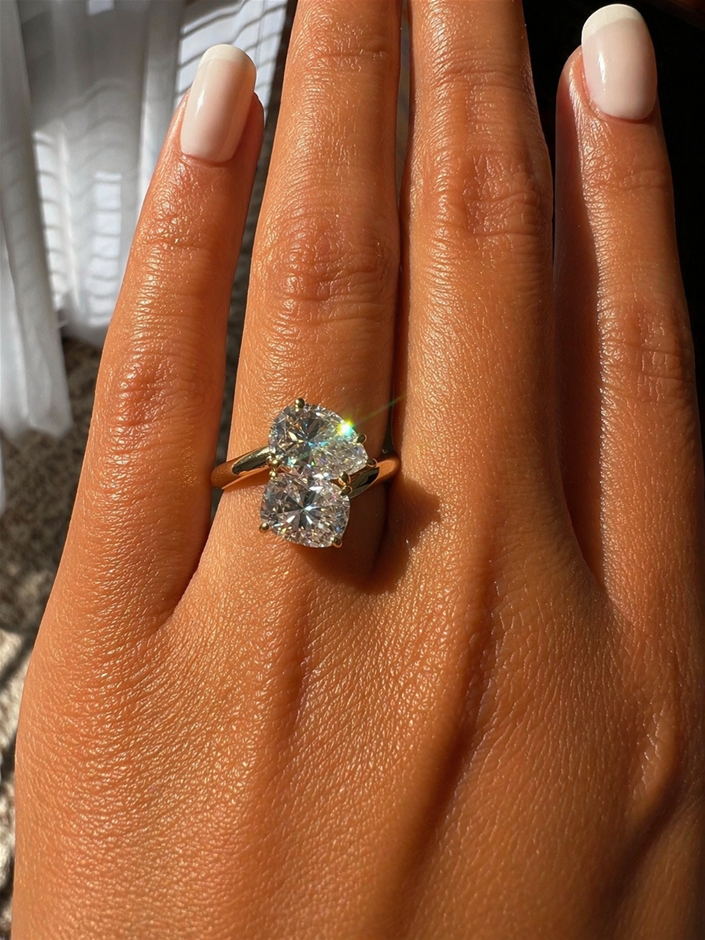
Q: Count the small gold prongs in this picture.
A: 9